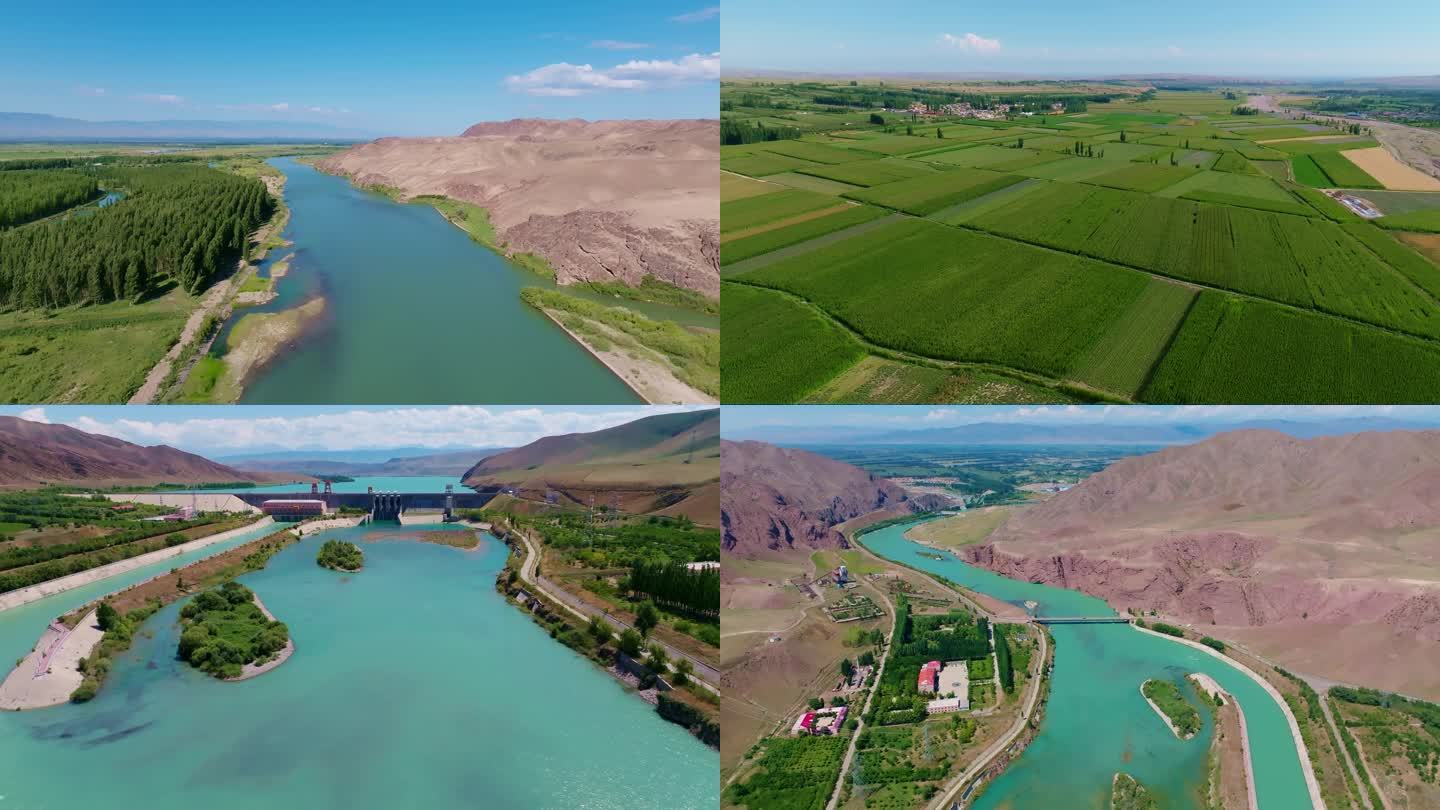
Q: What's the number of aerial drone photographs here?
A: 4